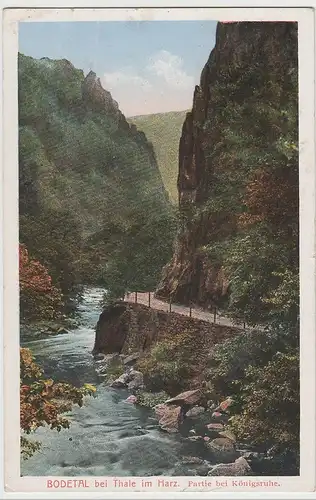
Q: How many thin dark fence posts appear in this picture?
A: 6